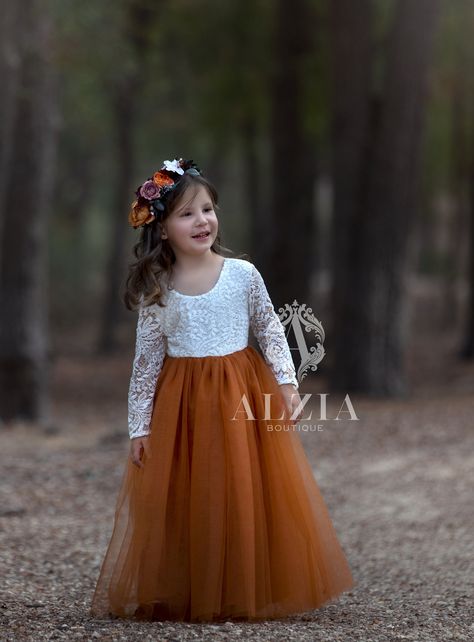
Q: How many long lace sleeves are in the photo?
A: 2